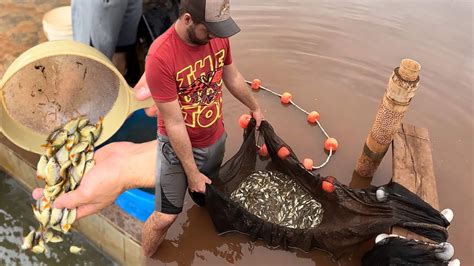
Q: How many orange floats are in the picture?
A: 9